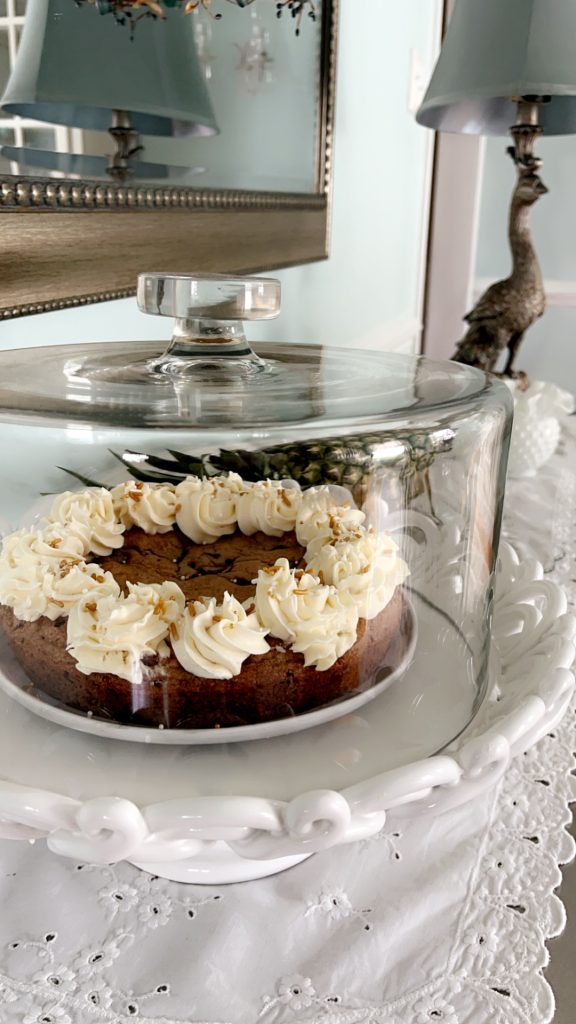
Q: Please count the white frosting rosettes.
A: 12